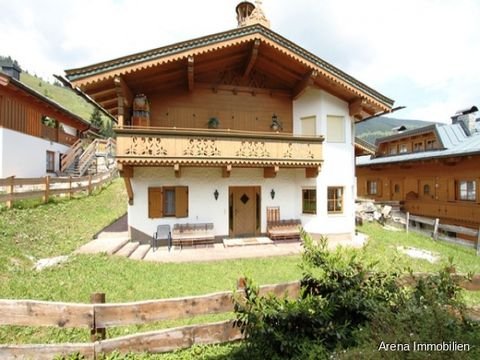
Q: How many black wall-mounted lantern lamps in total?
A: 2